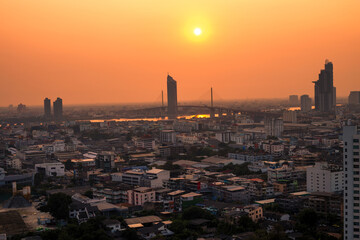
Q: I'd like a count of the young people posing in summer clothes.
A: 0